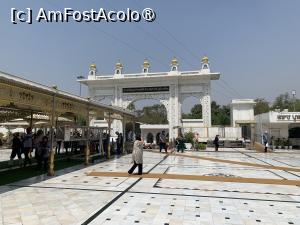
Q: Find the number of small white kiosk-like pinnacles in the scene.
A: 5